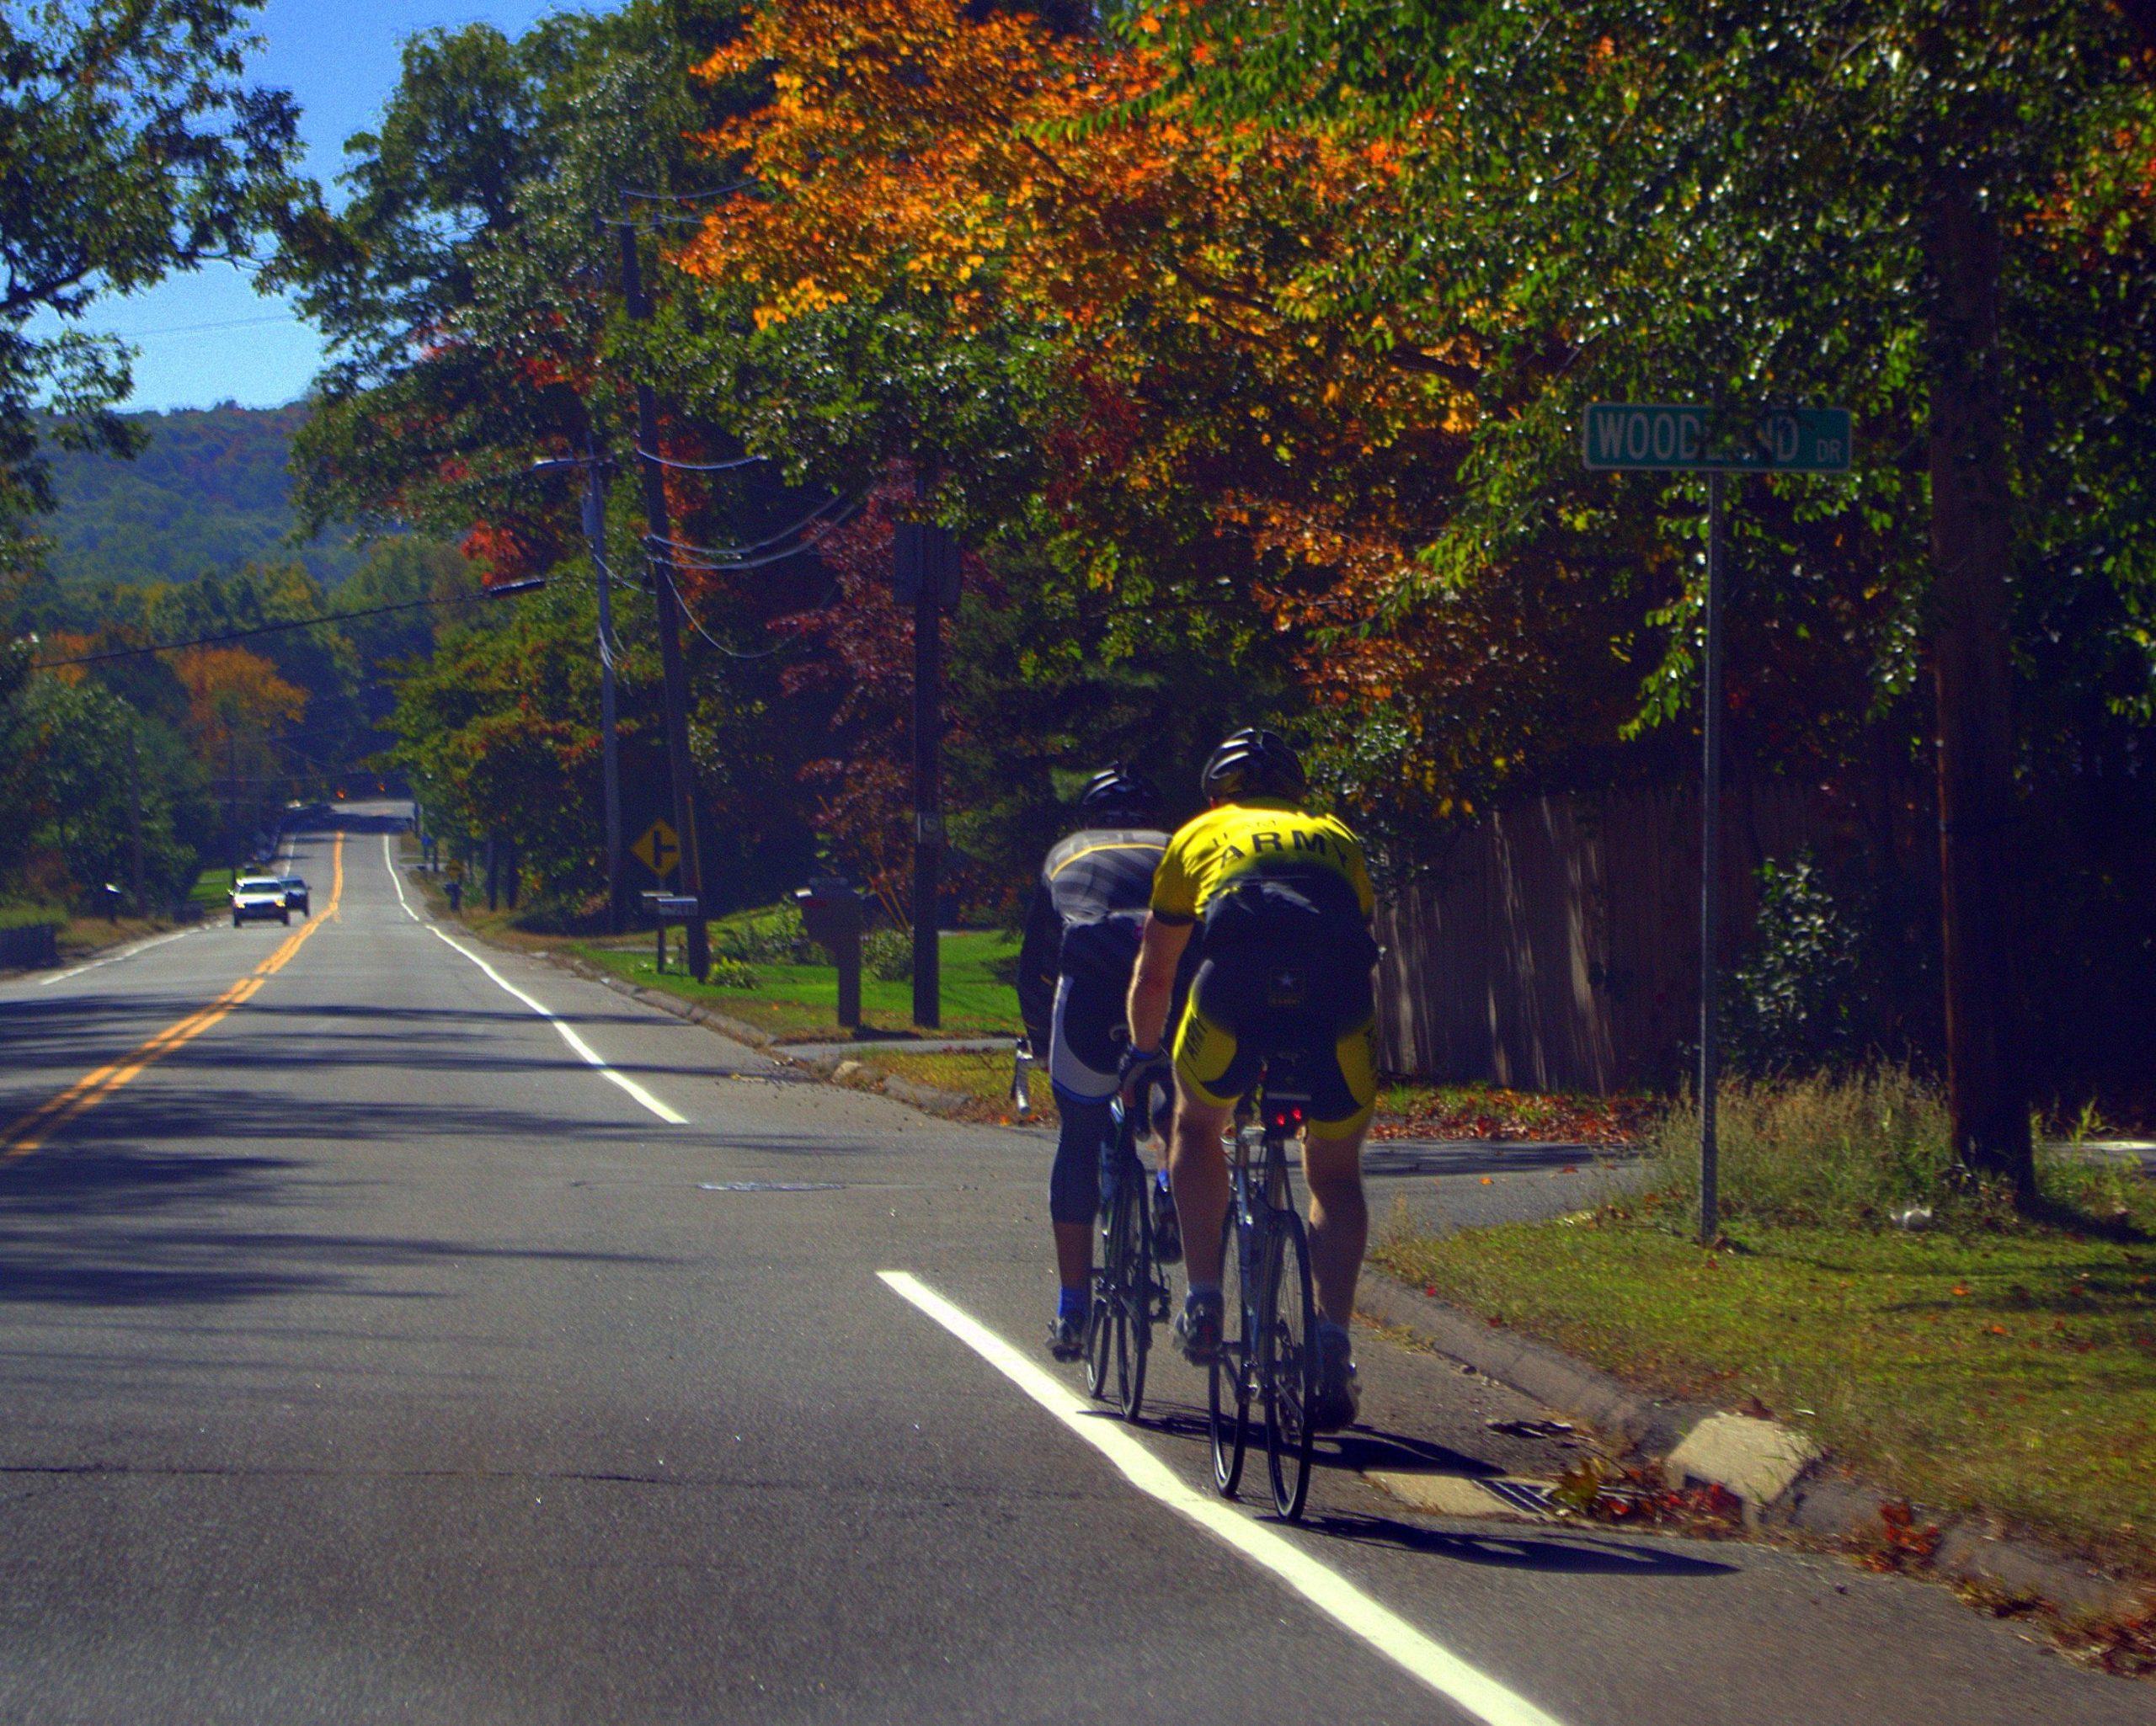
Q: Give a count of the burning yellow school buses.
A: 0